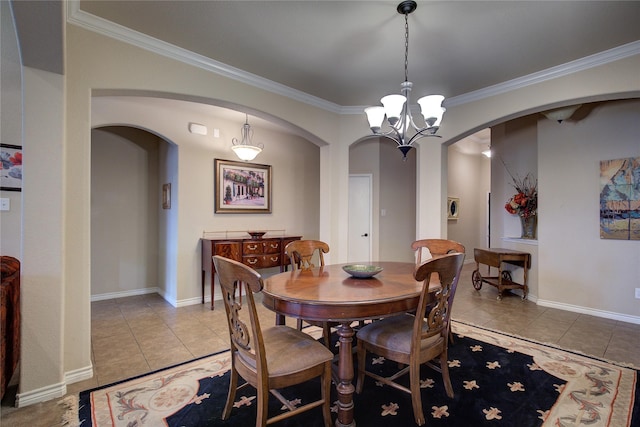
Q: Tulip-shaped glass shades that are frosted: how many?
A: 5